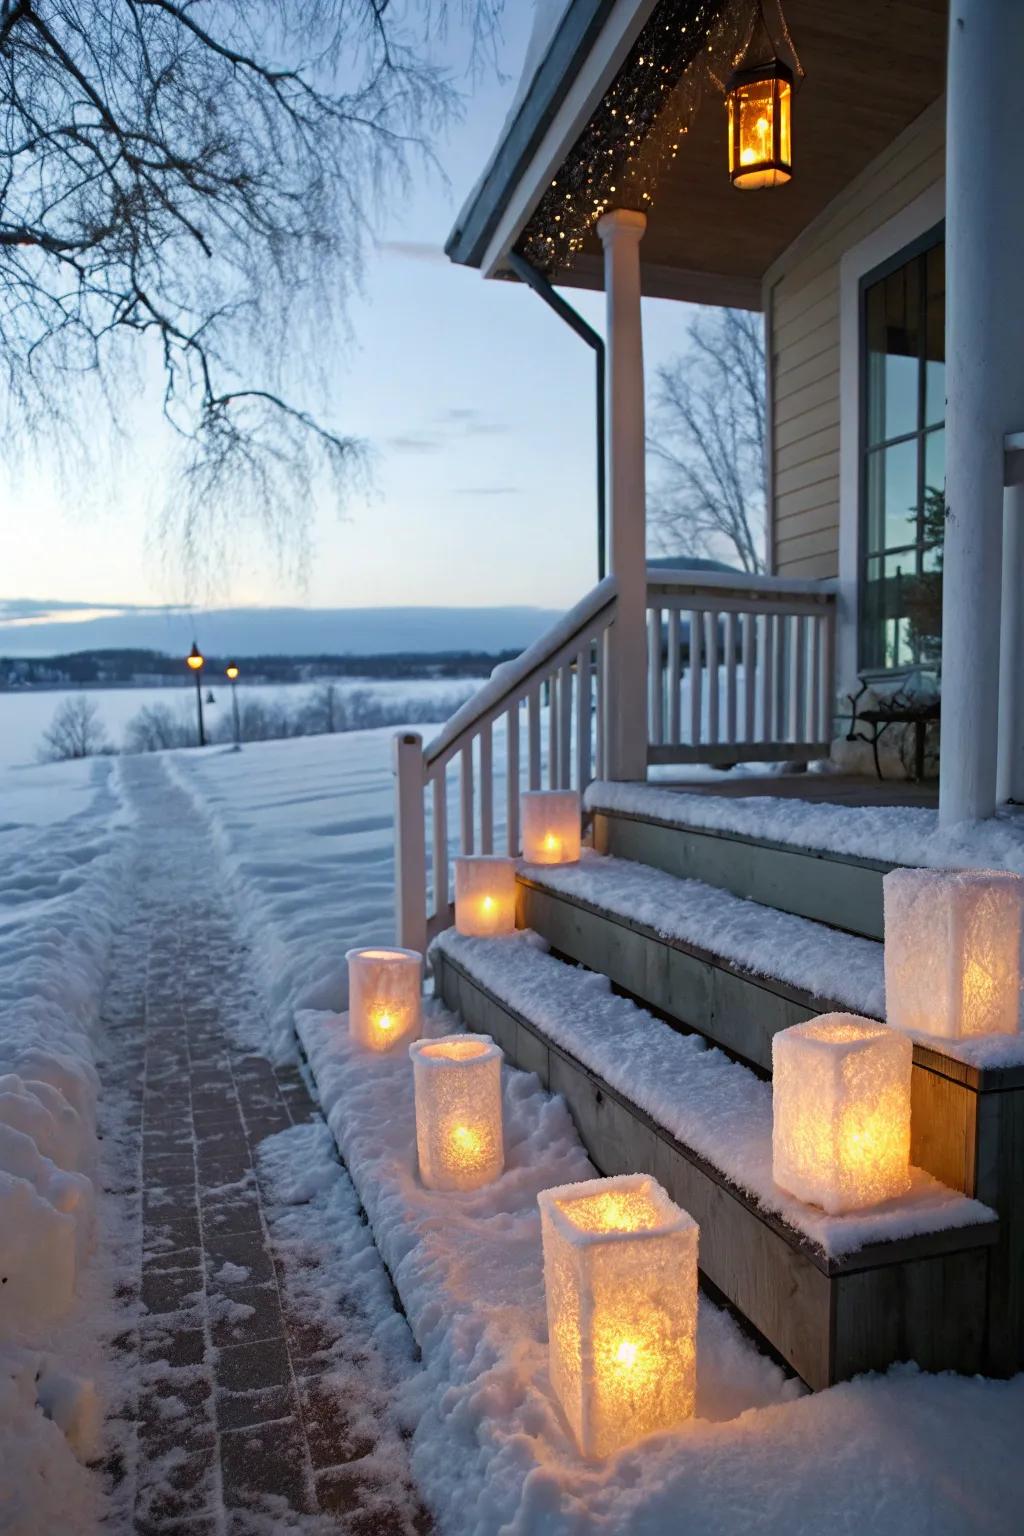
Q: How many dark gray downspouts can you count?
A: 1